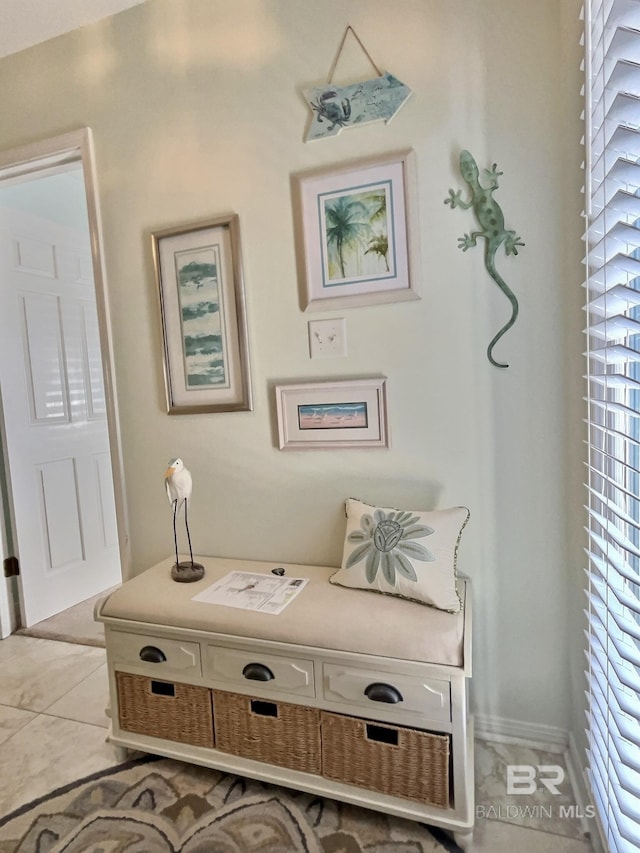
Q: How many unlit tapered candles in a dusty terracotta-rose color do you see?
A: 0